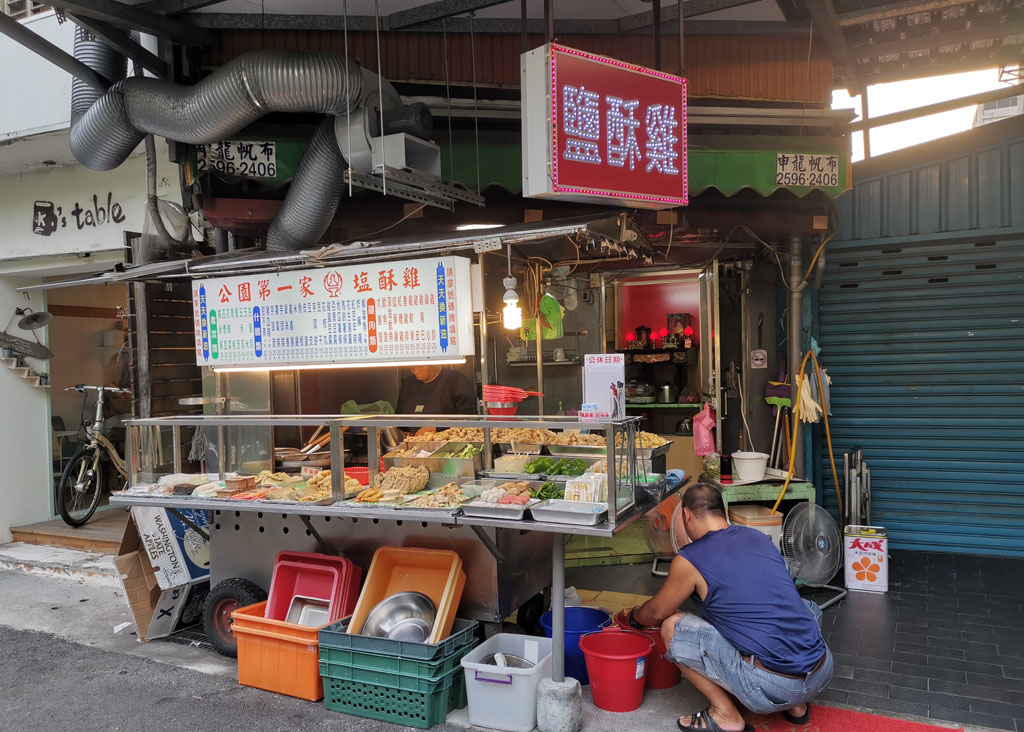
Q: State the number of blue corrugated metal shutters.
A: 1